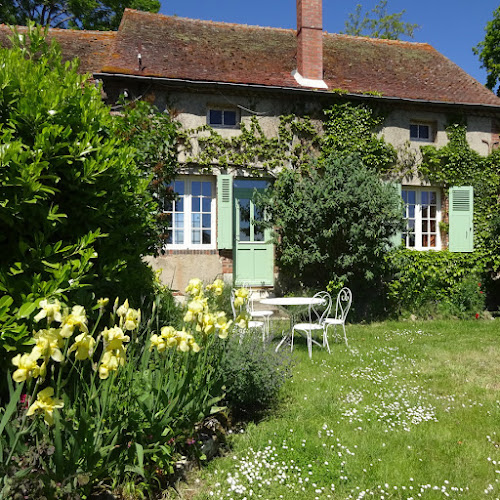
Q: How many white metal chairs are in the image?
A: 4